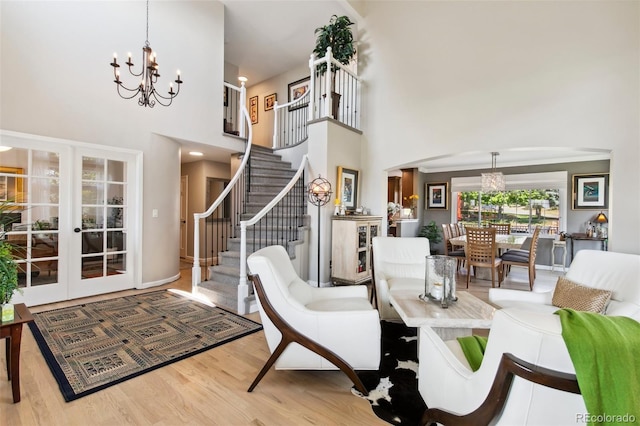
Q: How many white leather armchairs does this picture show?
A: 4